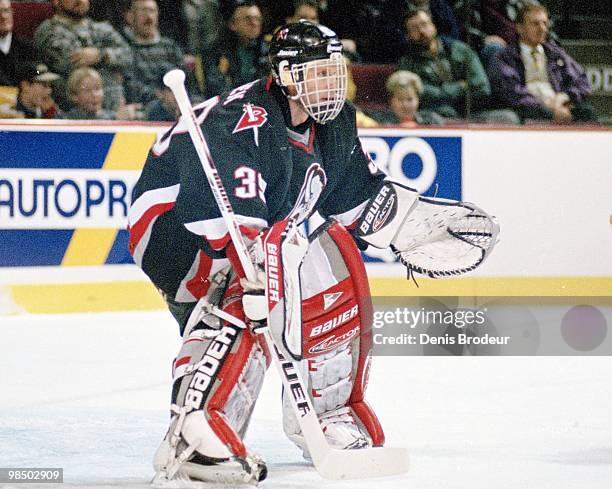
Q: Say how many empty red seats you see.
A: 2